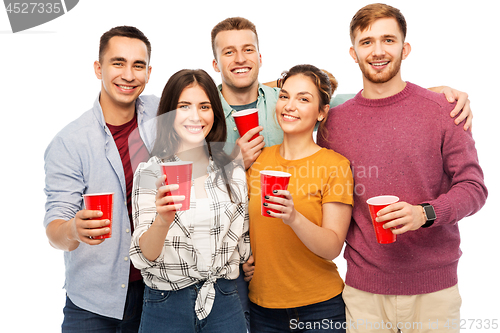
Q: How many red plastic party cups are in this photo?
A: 5